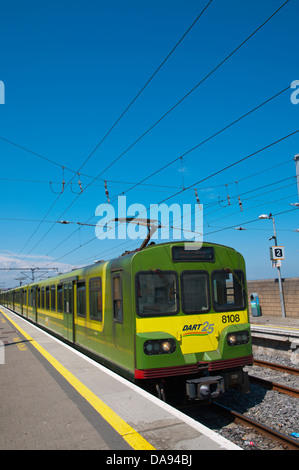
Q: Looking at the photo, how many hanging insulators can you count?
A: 6